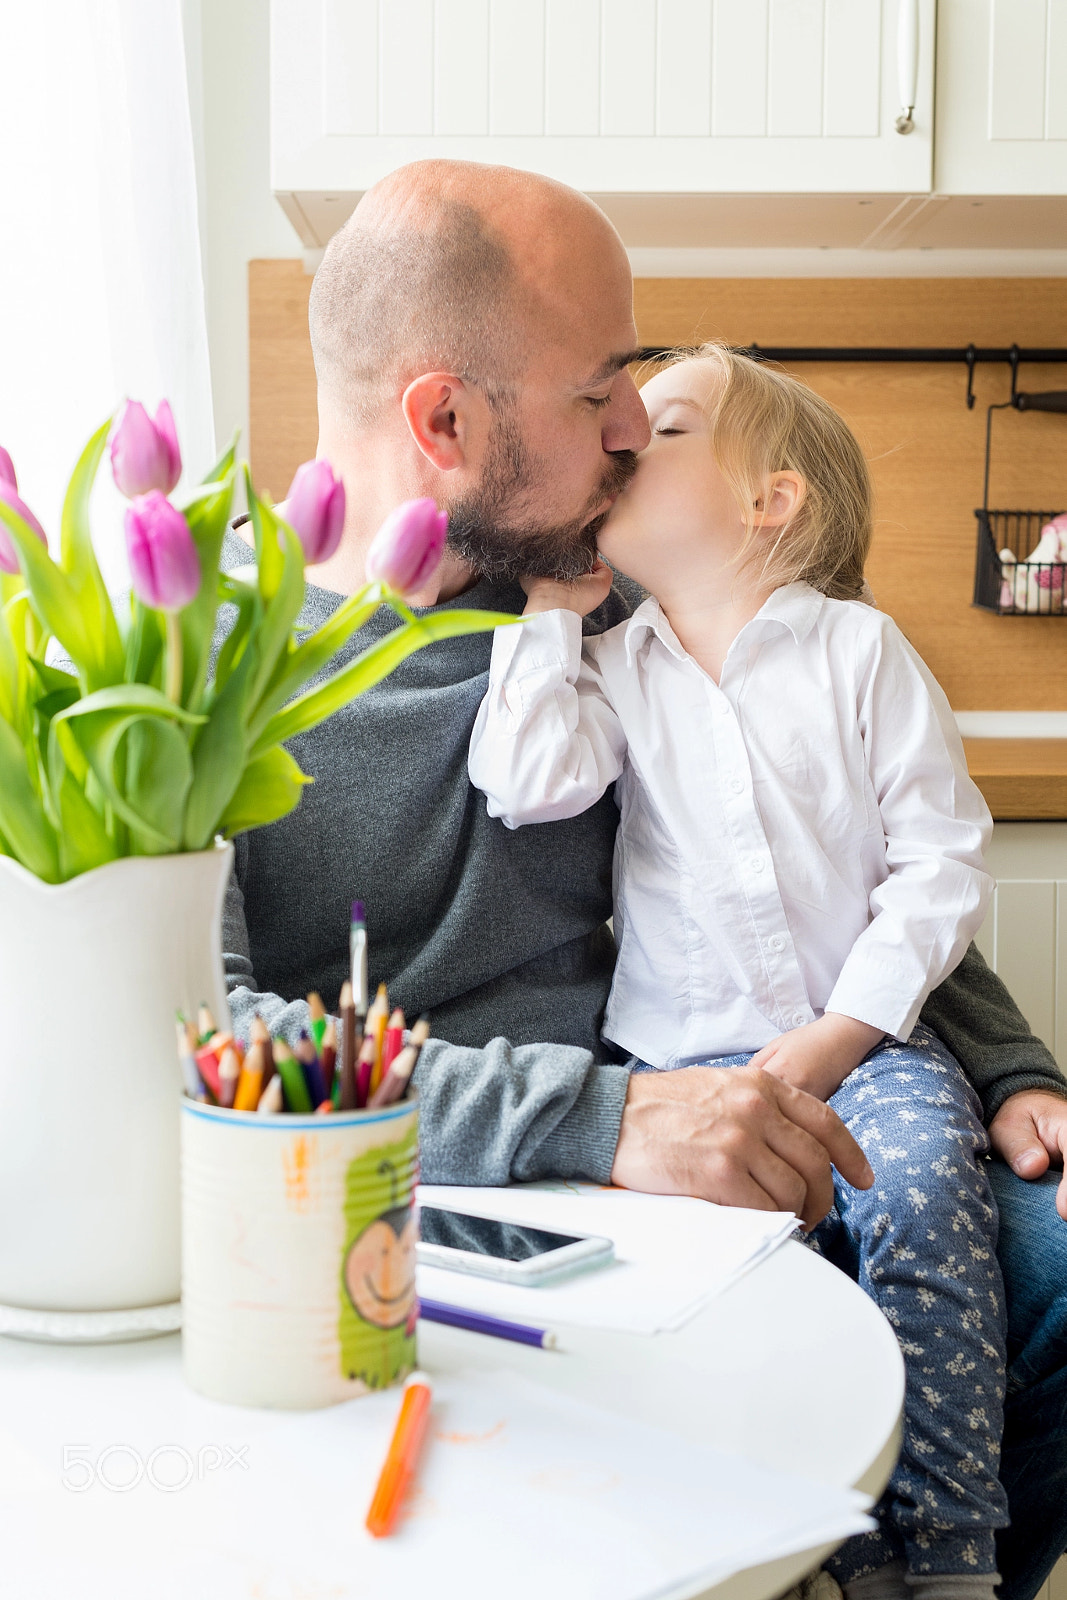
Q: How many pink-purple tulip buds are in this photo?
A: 6